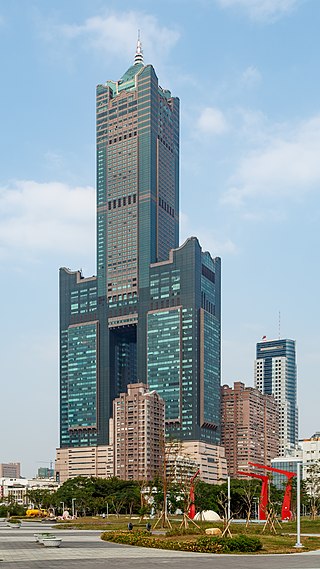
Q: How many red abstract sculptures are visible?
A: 3